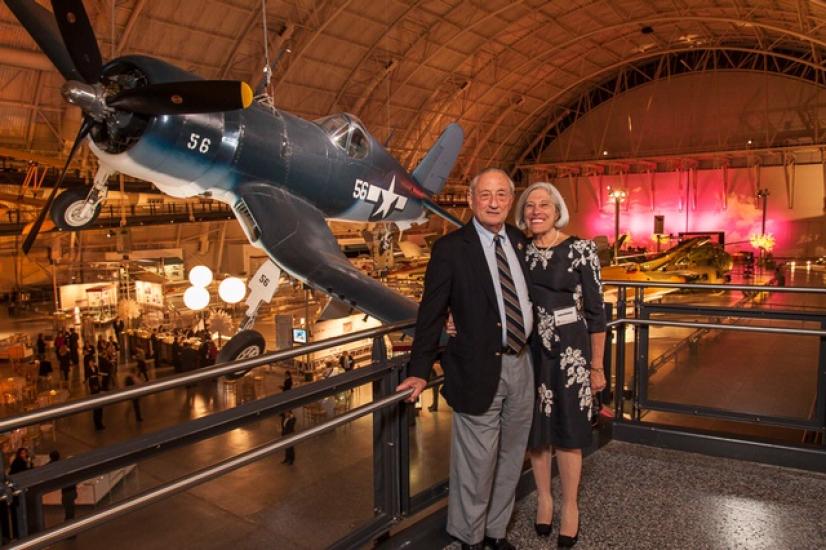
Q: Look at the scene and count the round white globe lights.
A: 3